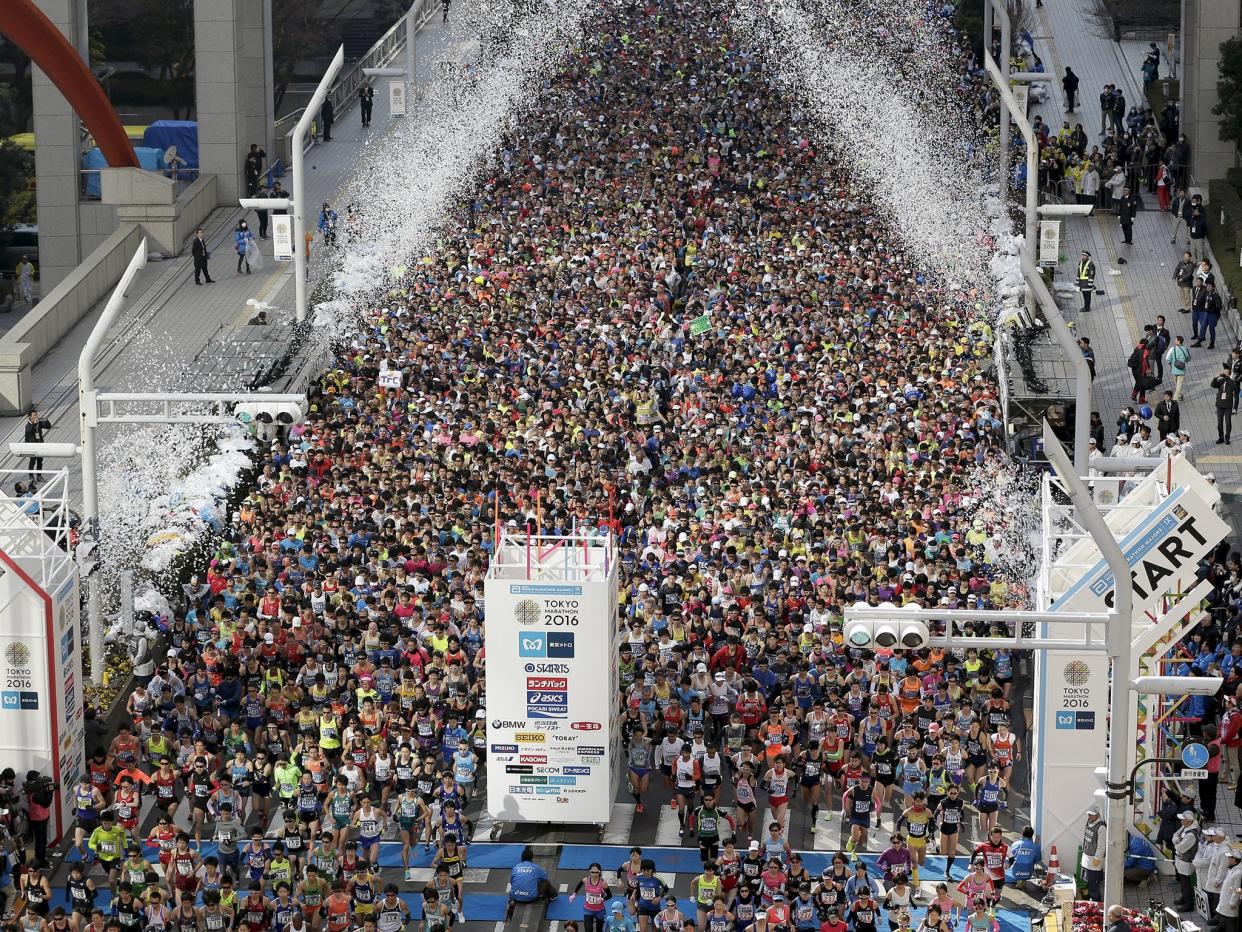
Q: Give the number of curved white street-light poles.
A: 7